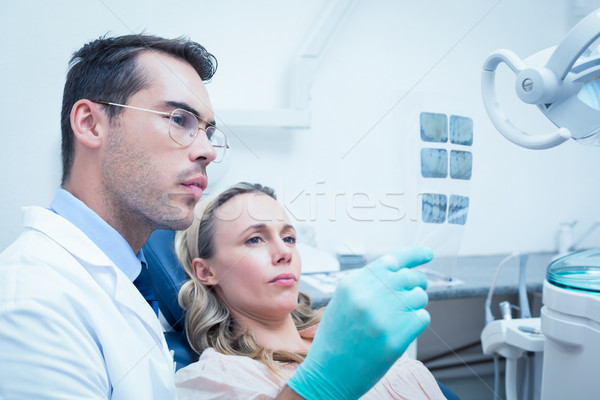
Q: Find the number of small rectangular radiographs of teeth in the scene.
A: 6